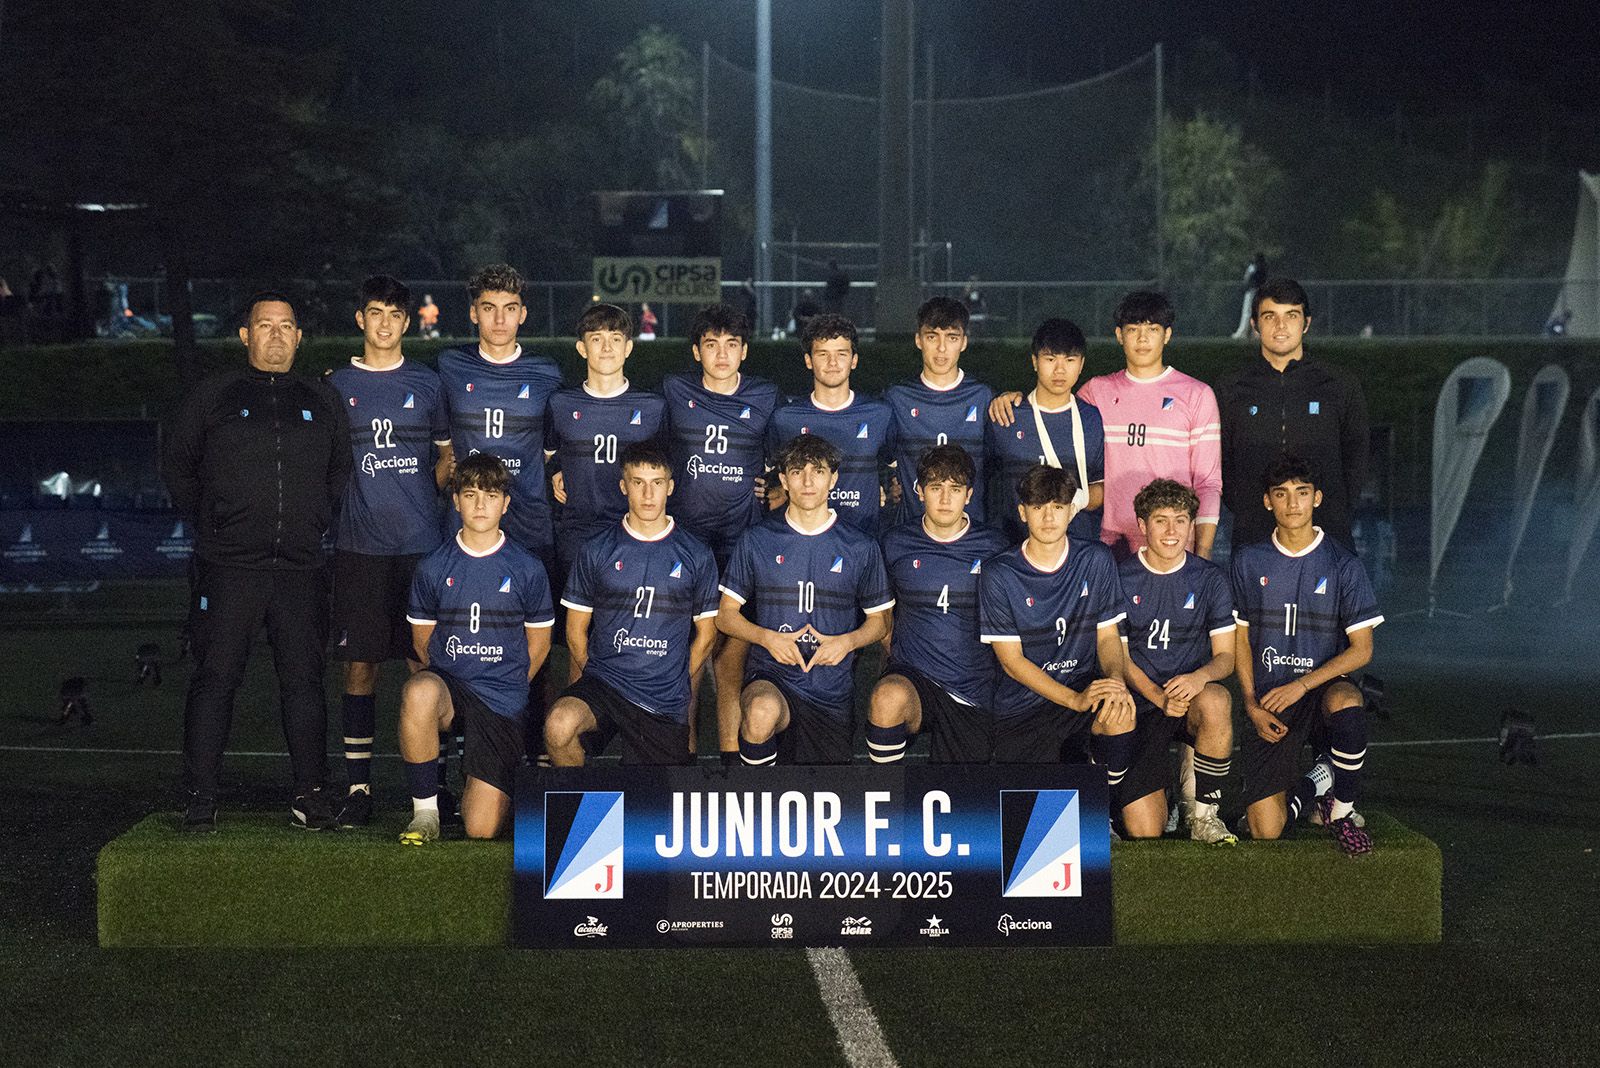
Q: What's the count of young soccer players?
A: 15